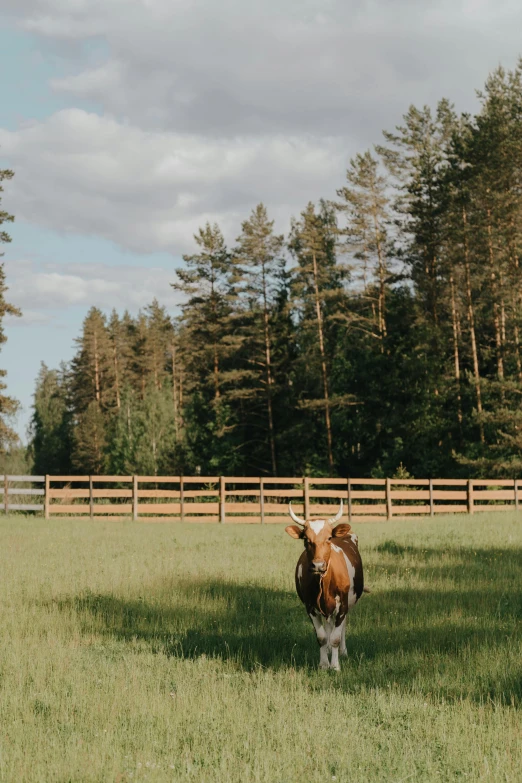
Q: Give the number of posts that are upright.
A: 13